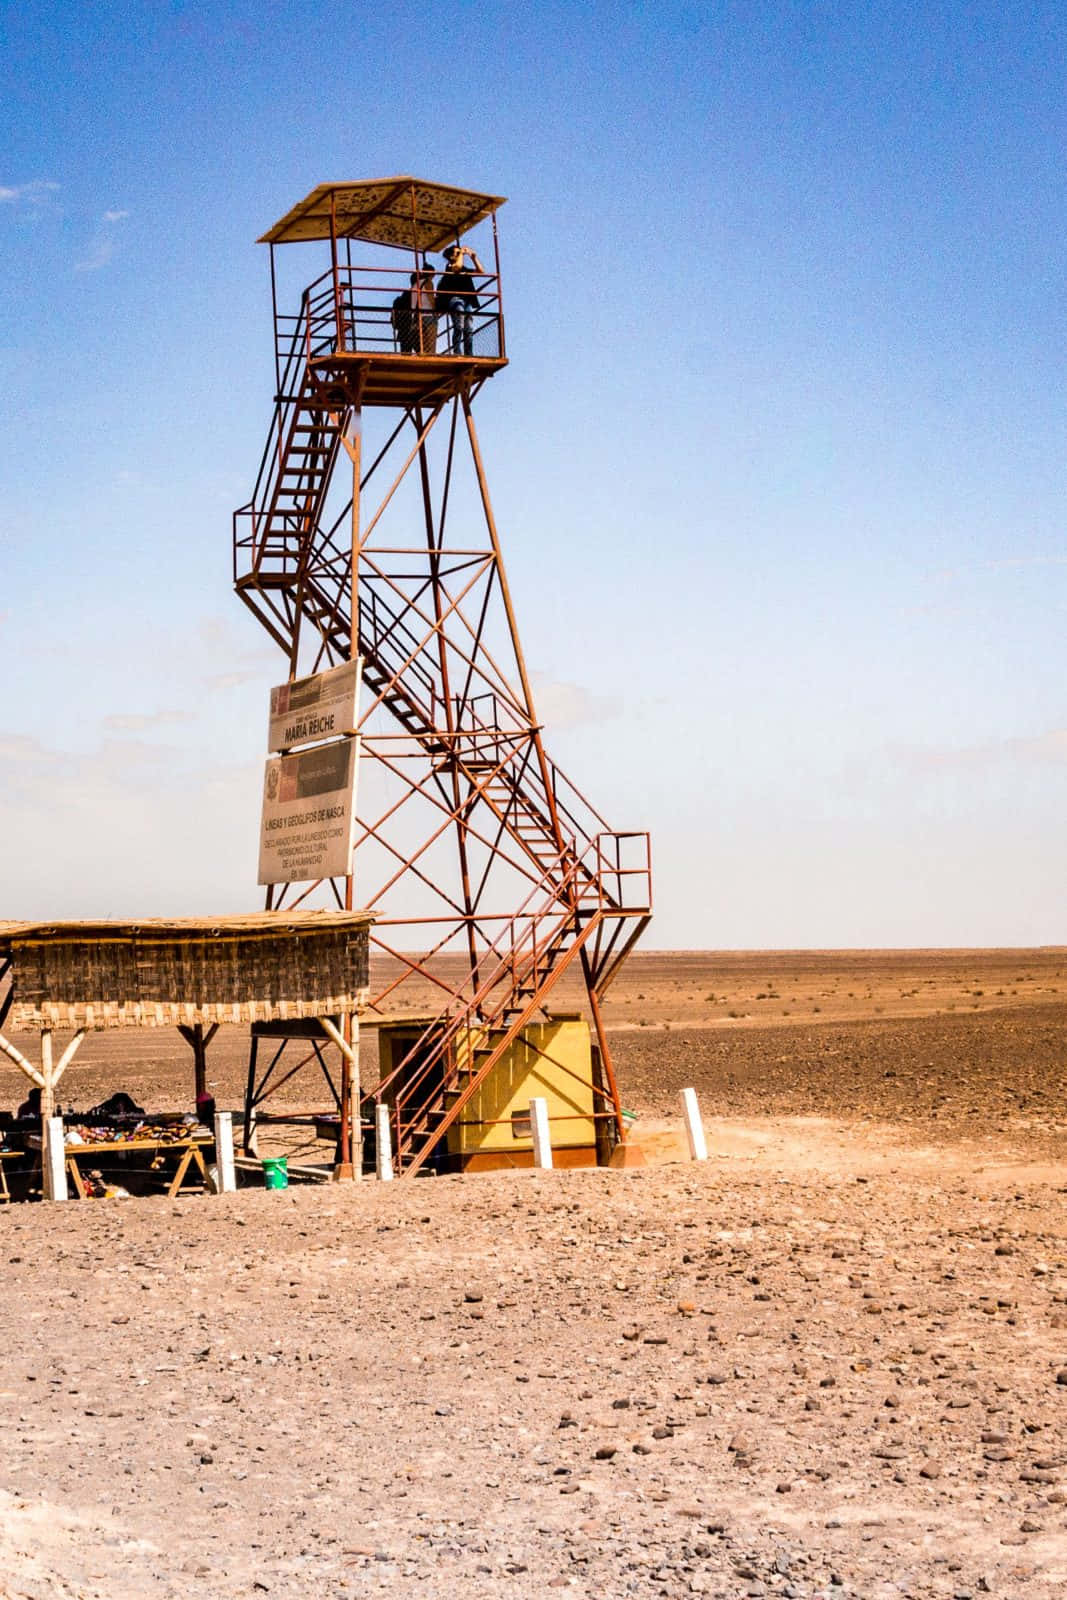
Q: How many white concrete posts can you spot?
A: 5